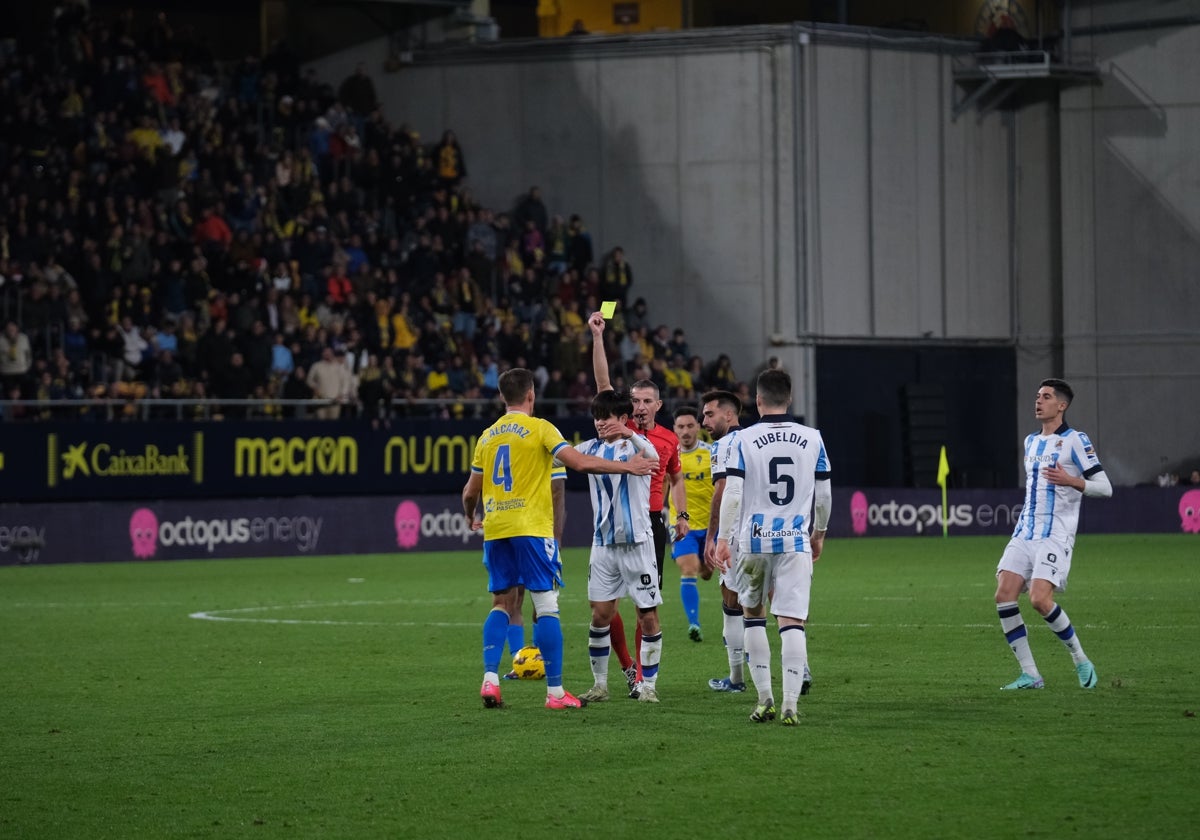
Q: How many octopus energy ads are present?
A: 5